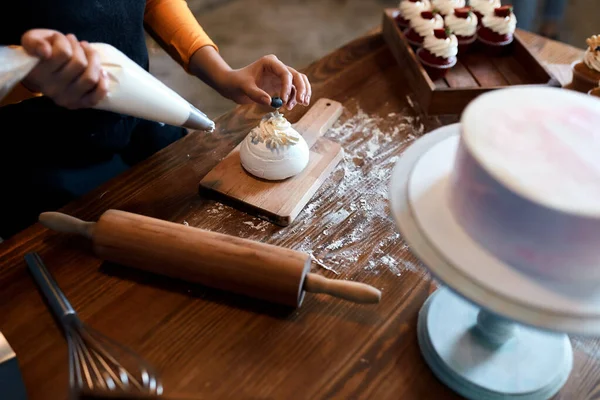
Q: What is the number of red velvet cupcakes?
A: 7